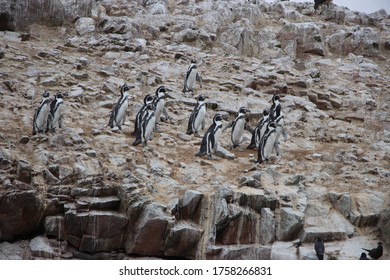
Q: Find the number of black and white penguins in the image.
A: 13